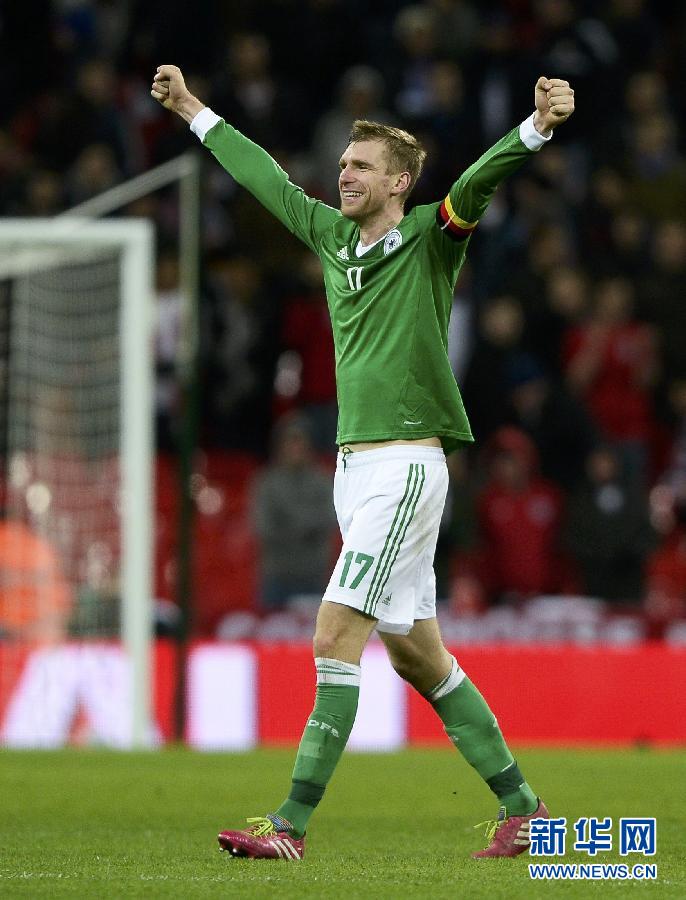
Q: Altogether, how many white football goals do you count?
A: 1